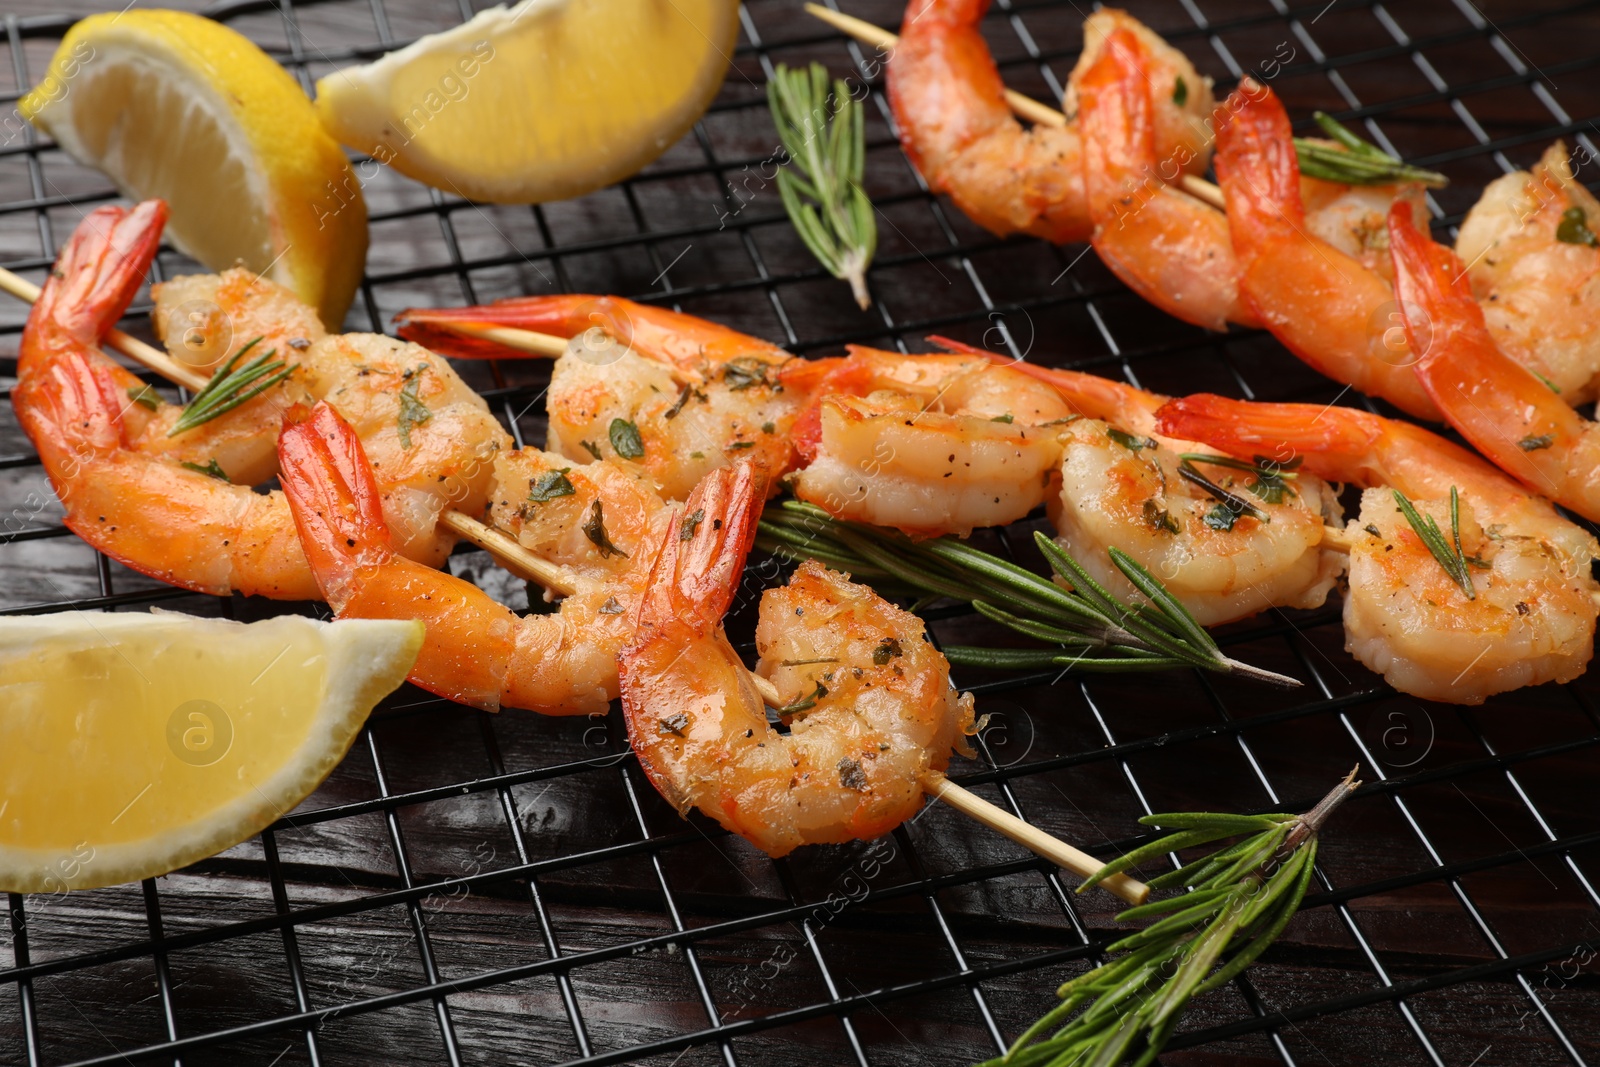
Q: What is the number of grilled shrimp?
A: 12